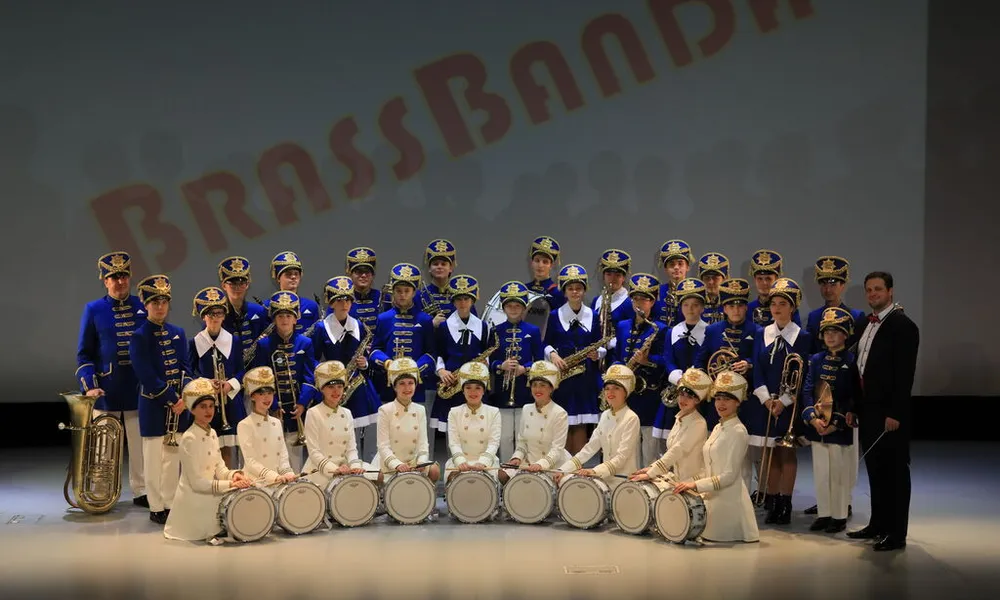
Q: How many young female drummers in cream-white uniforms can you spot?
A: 9